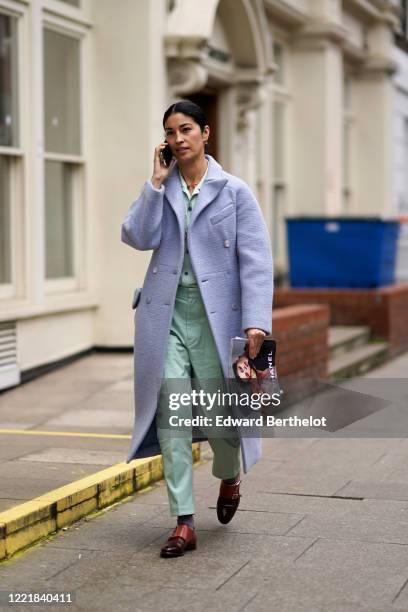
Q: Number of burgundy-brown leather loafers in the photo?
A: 2